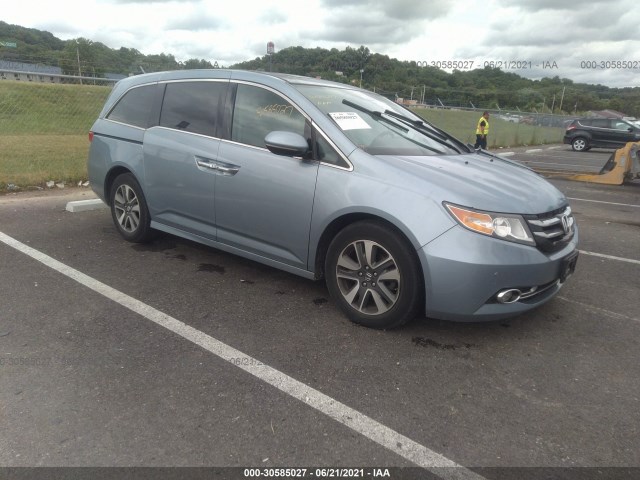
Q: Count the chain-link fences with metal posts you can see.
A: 1